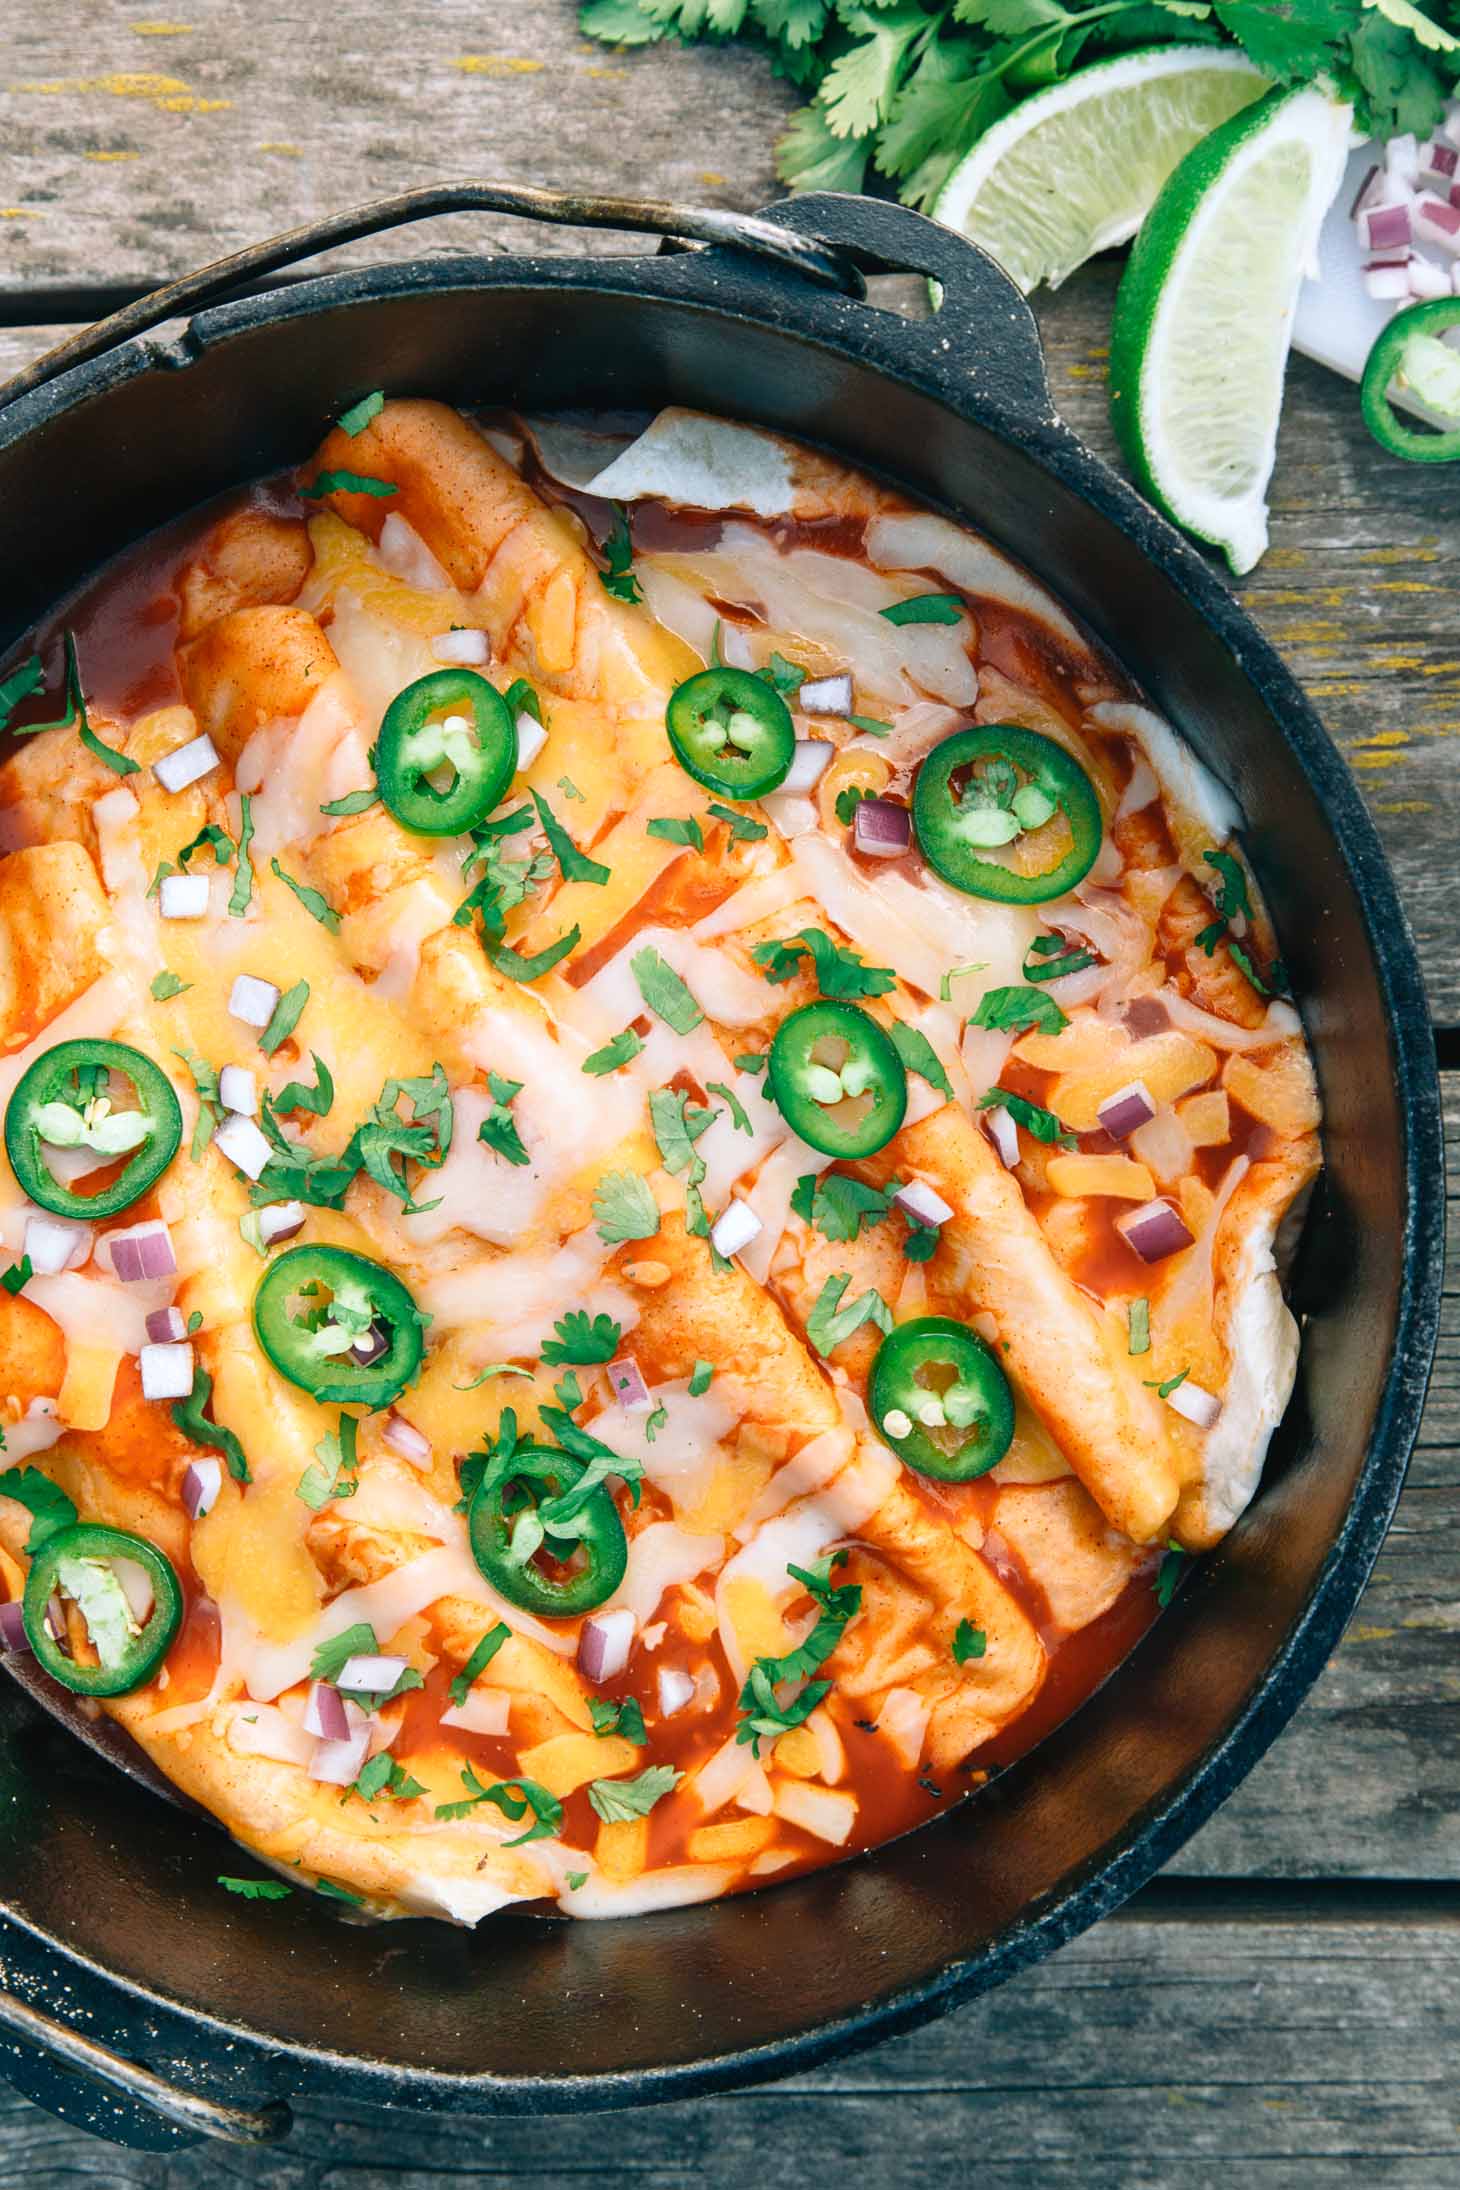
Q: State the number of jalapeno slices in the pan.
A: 9